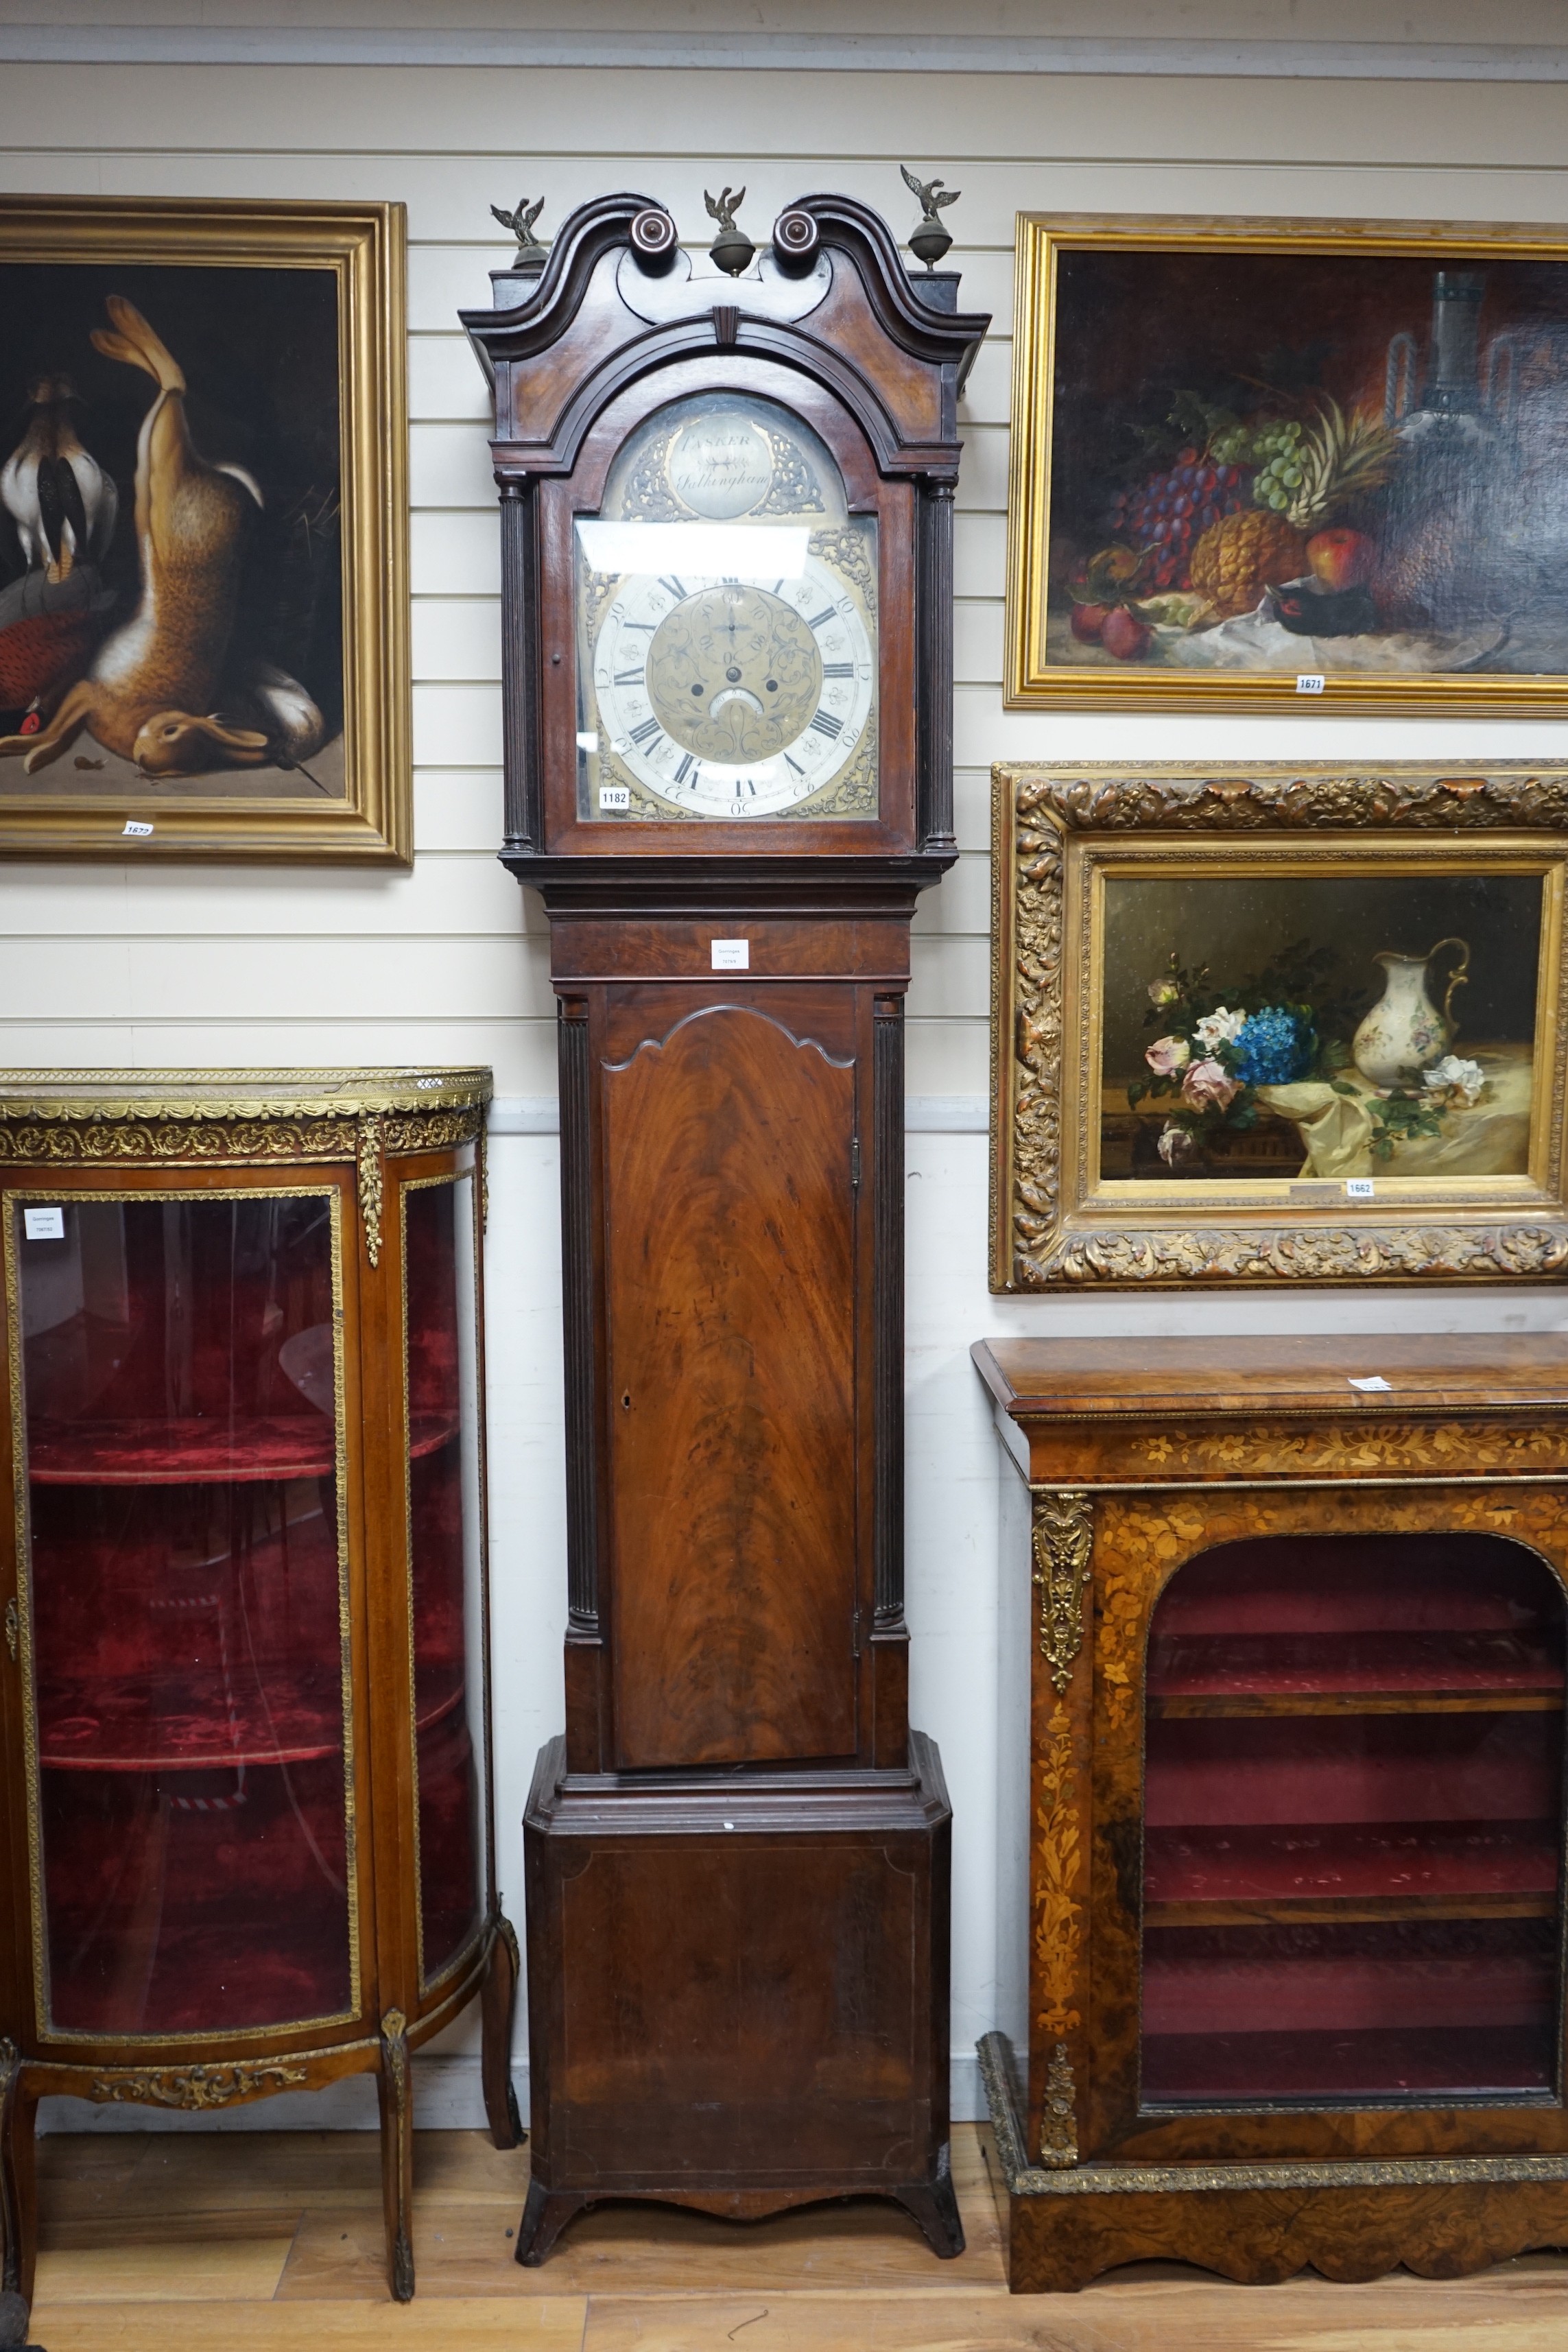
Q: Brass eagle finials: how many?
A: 3